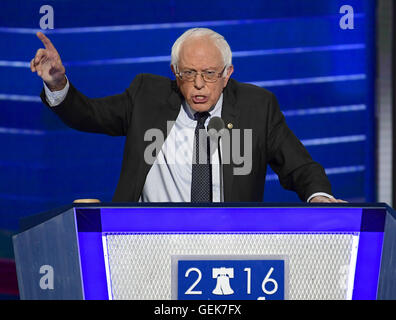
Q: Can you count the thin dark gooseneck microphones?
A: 1